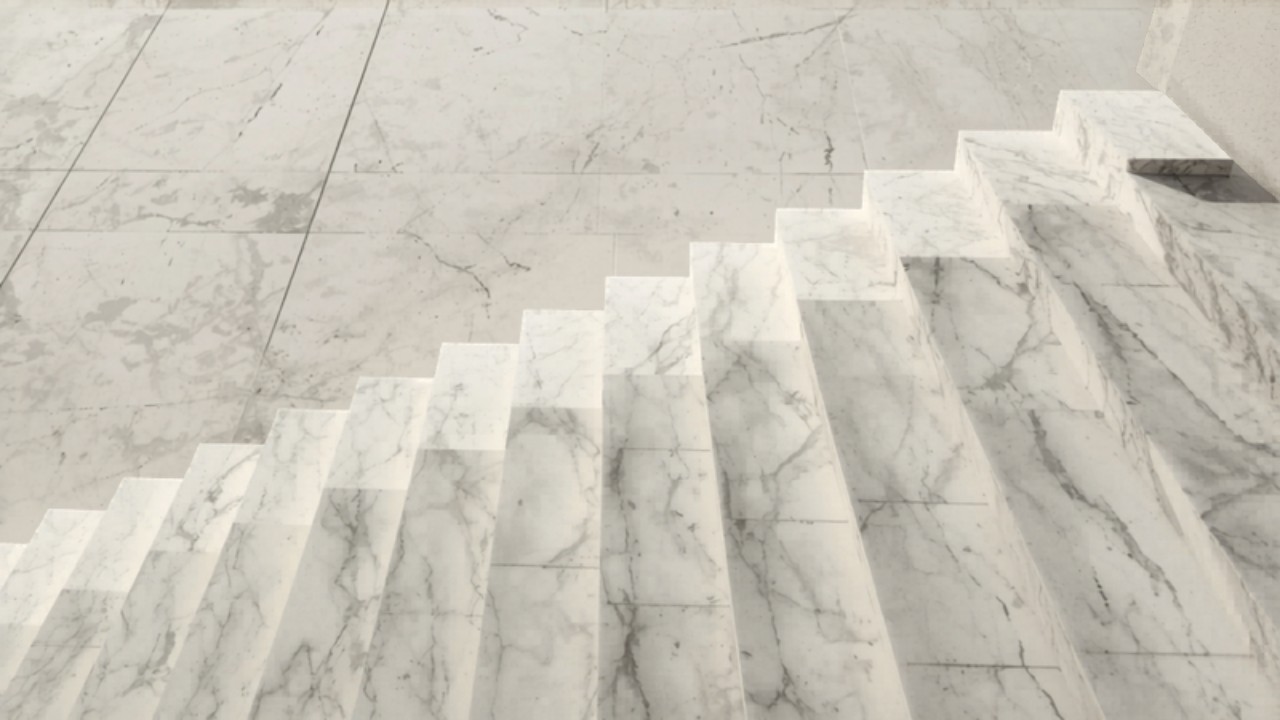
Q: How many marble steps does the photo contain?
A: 14